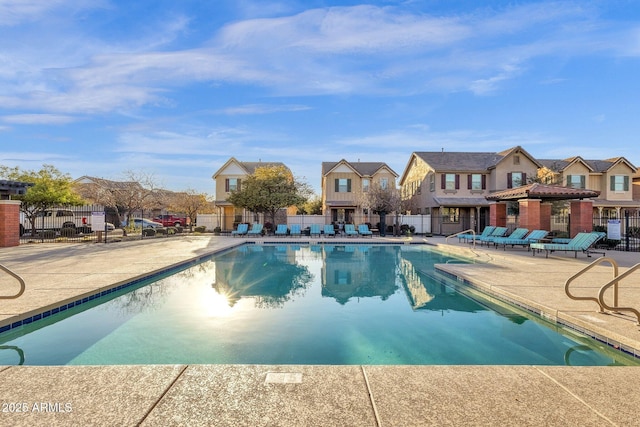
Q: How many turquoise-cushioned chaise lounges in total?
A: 14